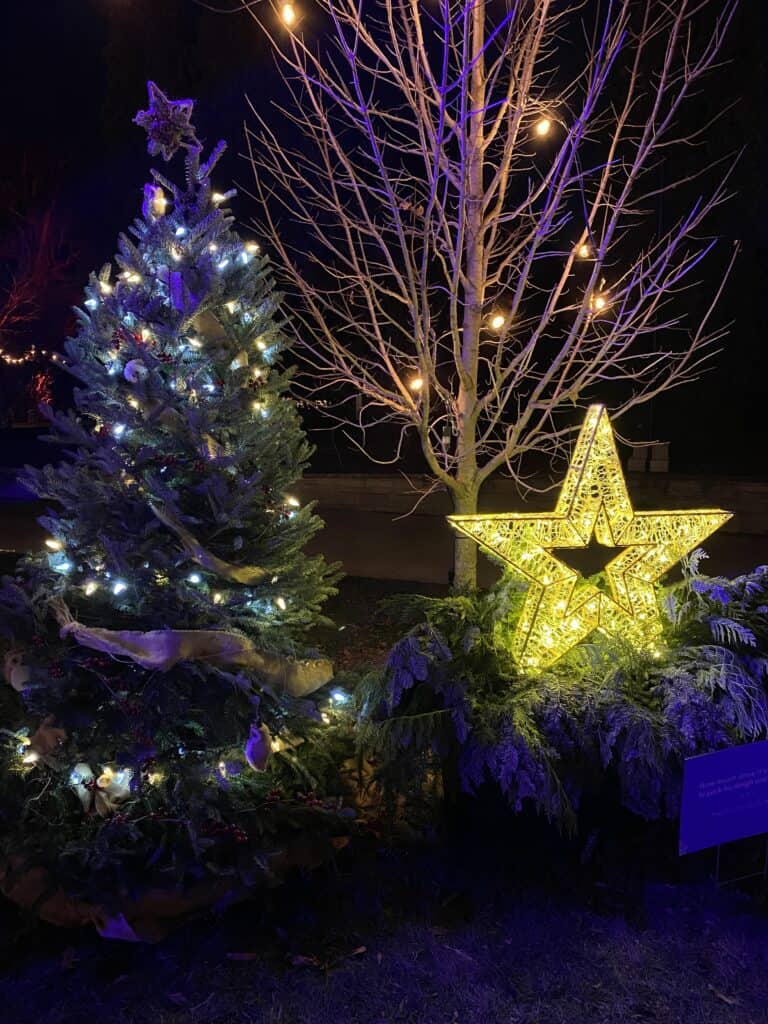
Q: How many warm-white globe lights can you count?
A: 6